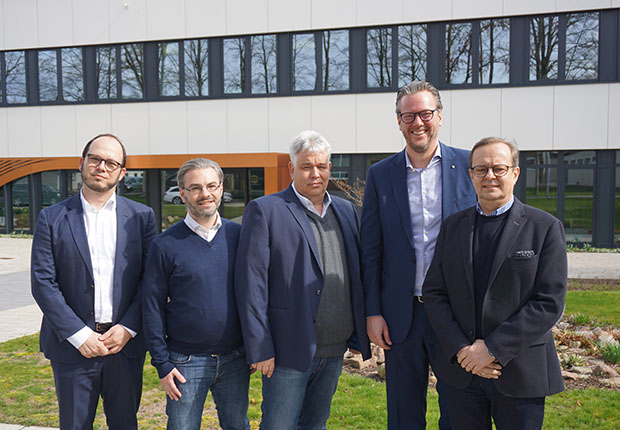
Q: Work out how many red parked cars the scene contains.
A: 0